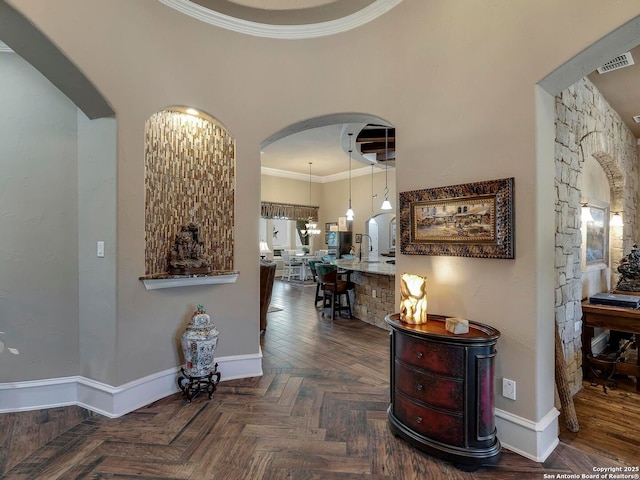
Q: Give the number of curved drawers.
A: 3